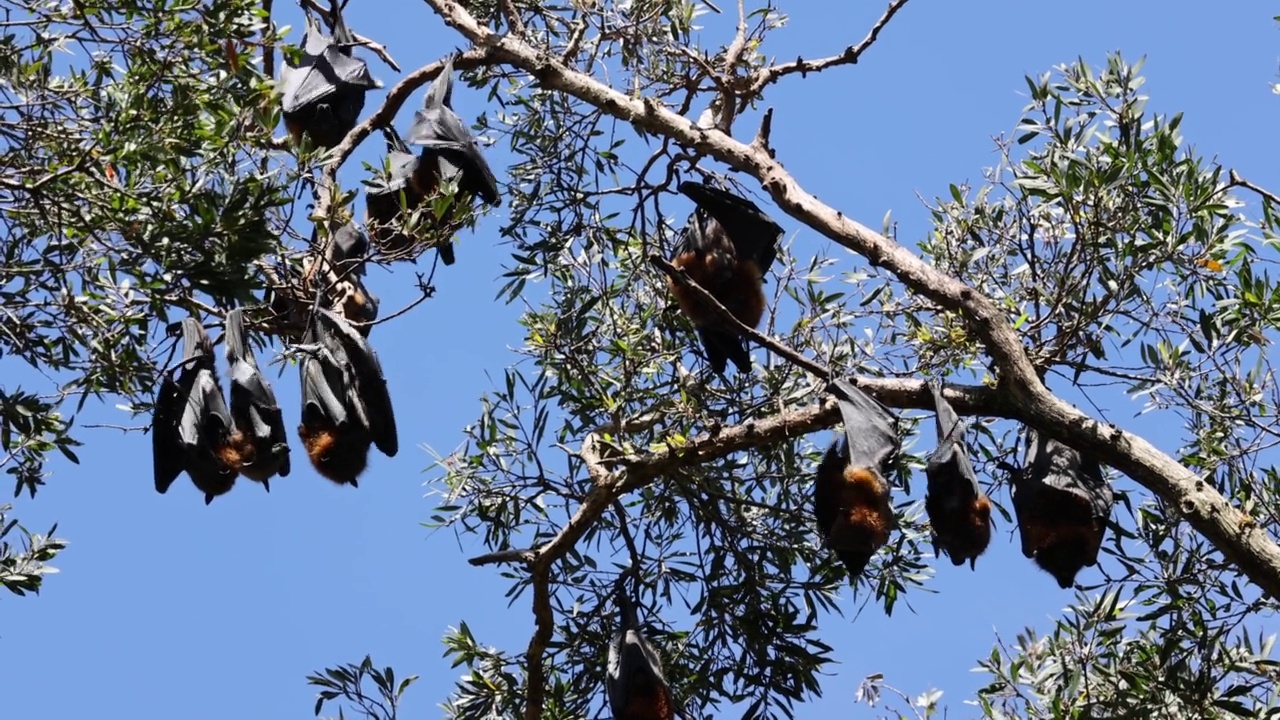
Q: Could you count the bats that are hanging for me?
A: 12